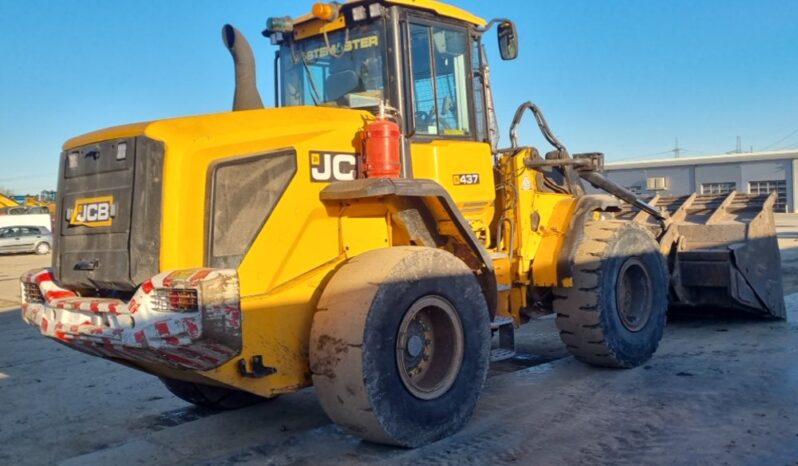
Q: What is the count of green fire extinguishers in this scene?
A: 0